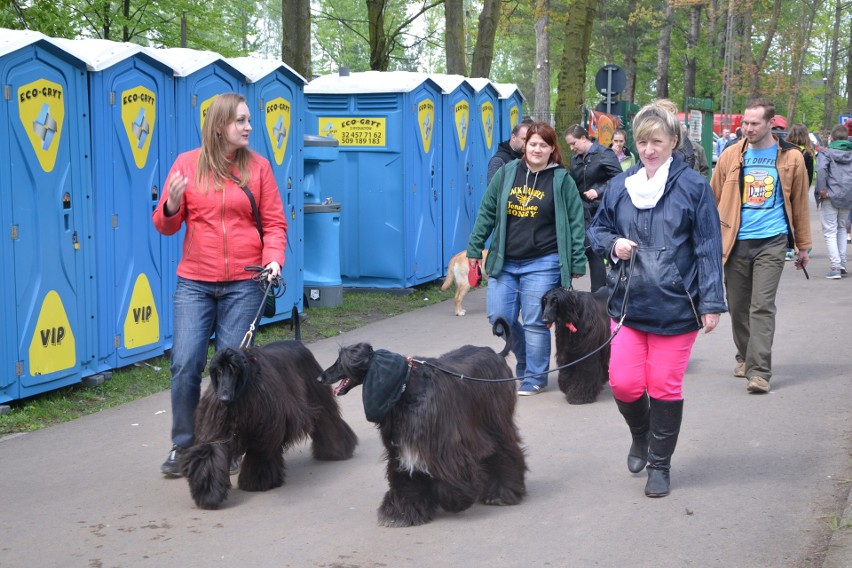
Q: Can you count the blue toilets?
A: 8